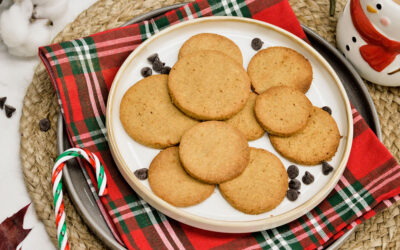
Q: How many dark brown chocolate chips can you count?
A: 15